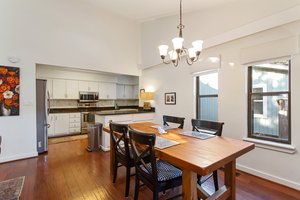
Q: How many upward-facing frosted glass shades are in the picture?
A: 5